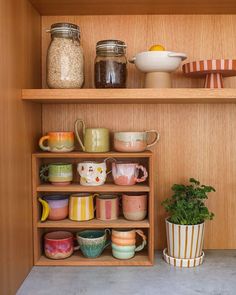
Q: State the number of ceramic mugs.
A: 13